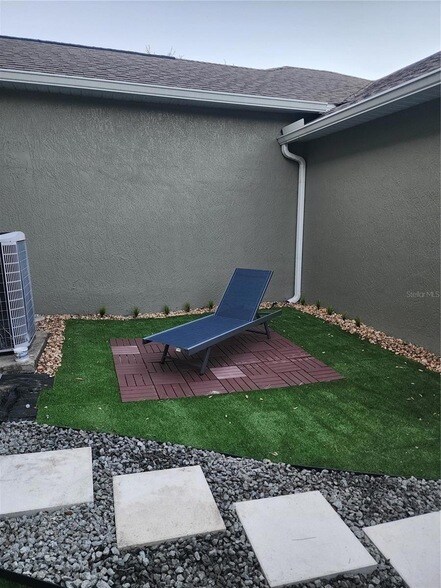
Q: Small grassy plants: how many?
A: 10